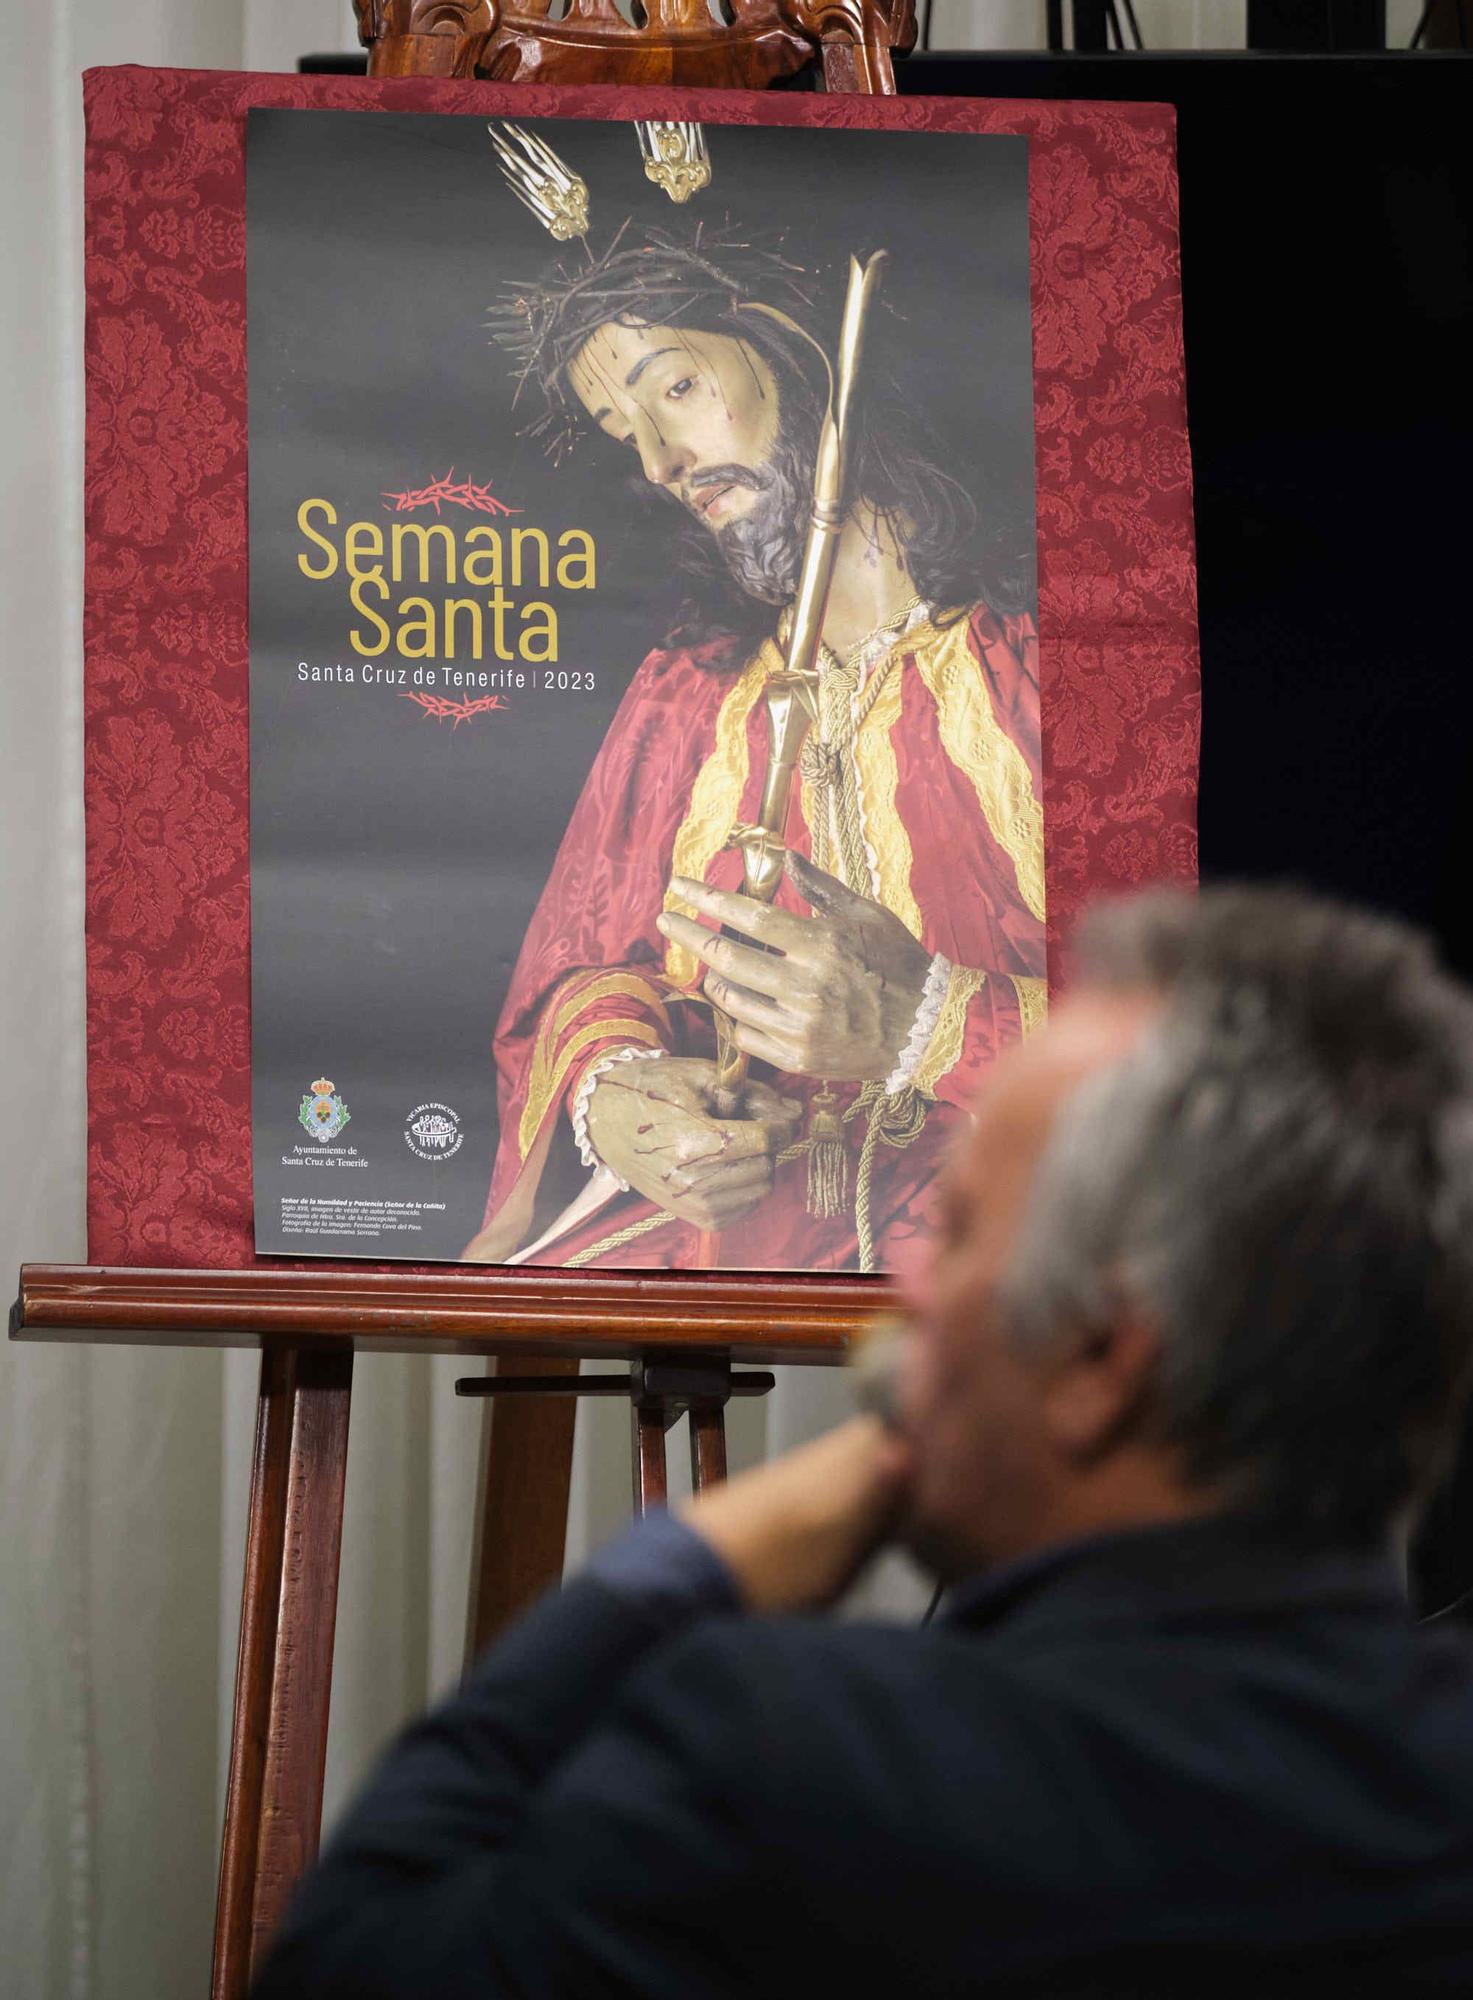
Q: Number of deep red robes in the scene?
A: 1